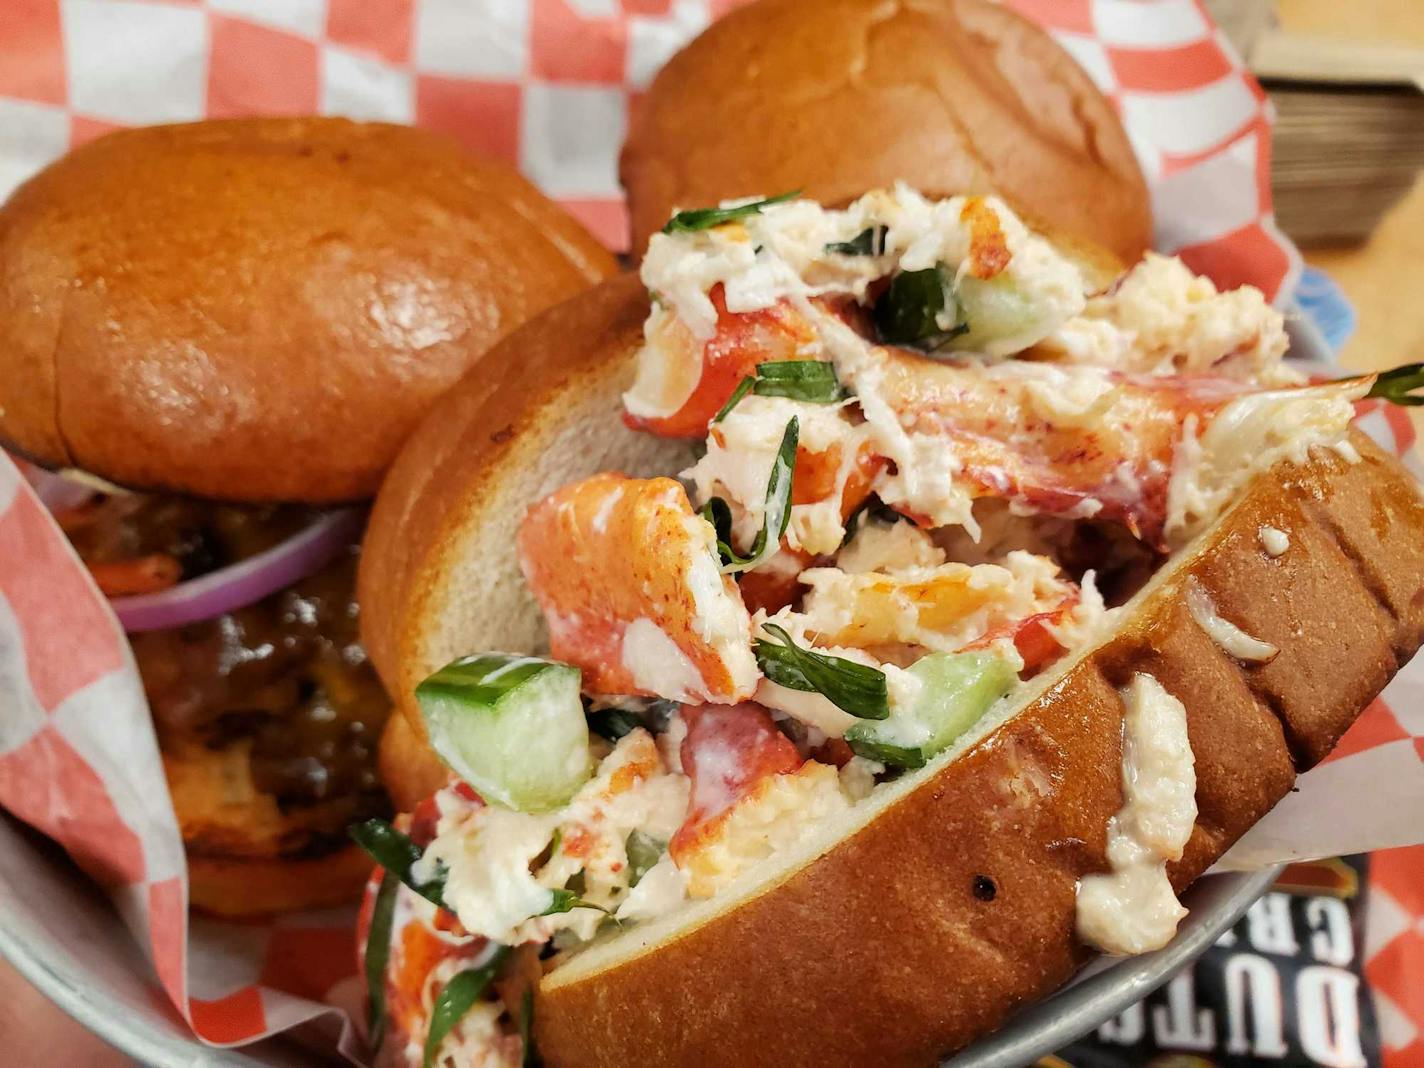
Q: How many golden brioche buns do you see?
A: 3